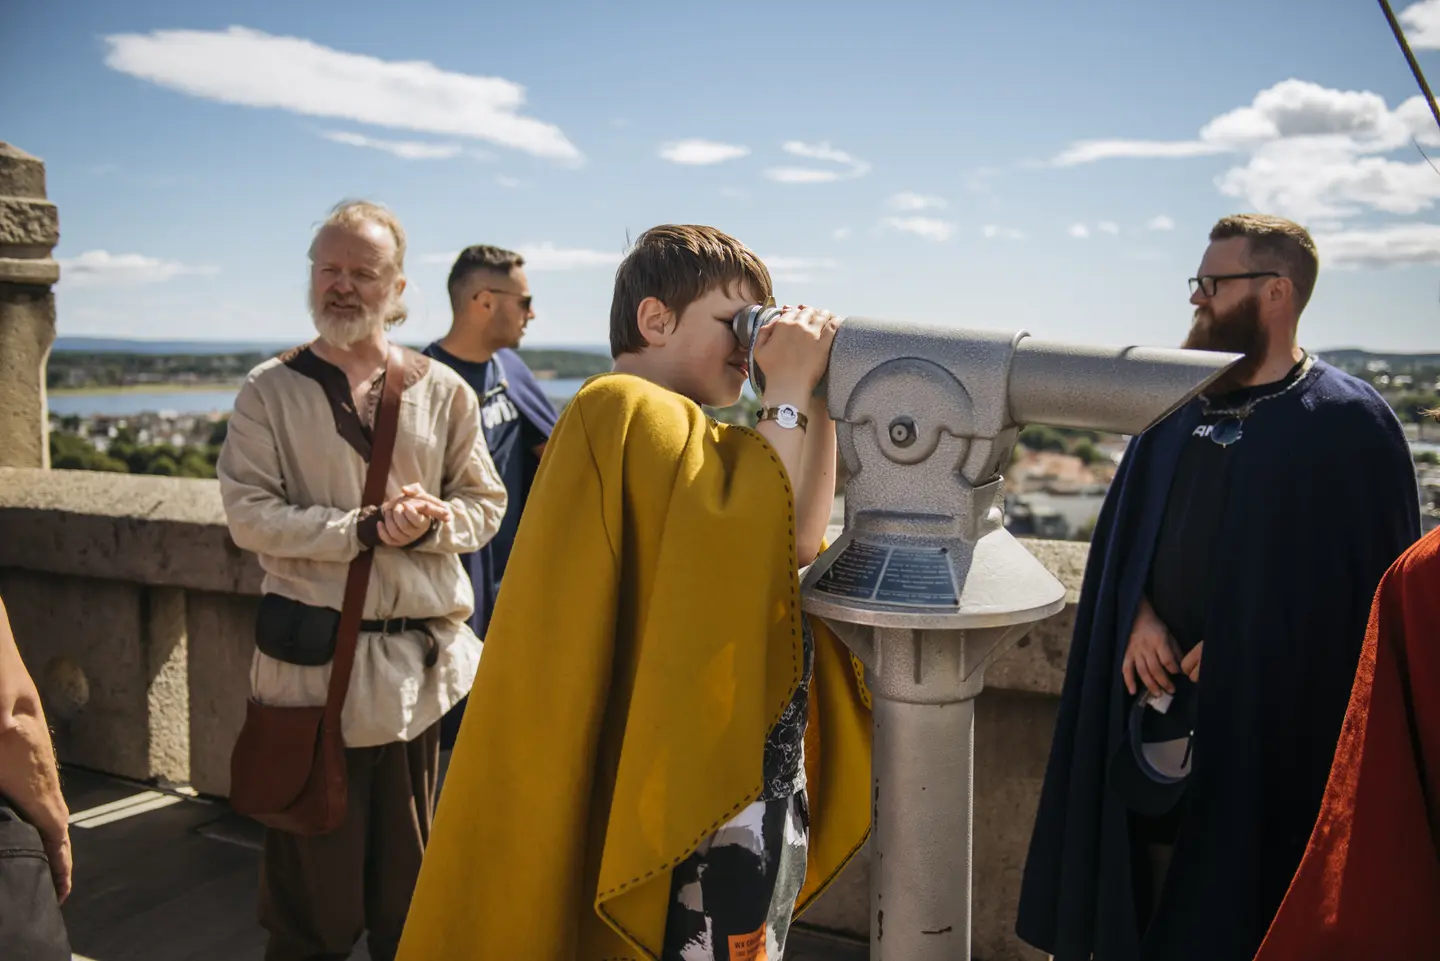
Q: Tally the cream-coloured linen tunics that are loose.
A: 1